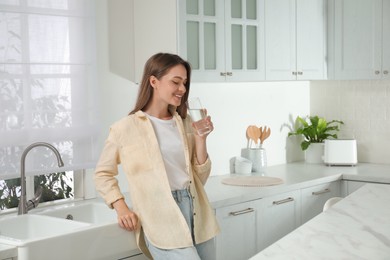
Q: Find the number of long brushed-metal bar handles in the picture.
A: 3